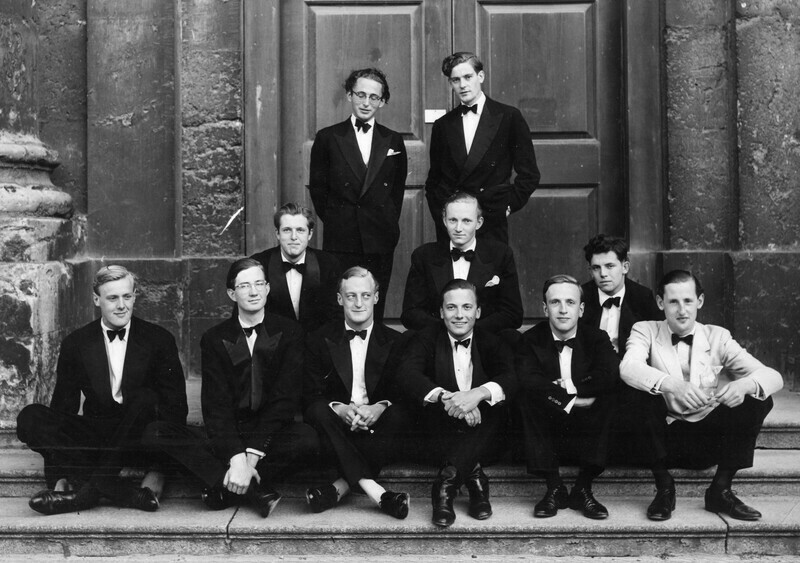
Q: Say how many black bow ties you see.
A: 11